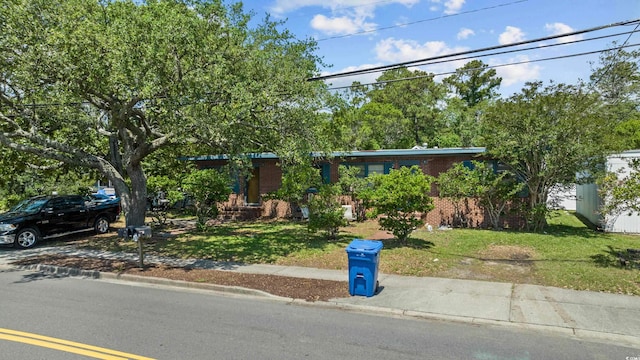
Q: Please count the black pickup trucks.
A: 1